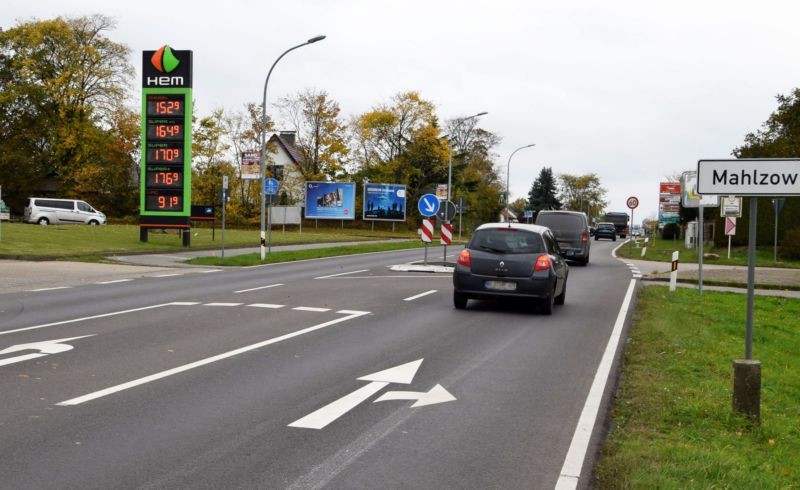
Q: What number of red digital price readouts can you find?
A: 5